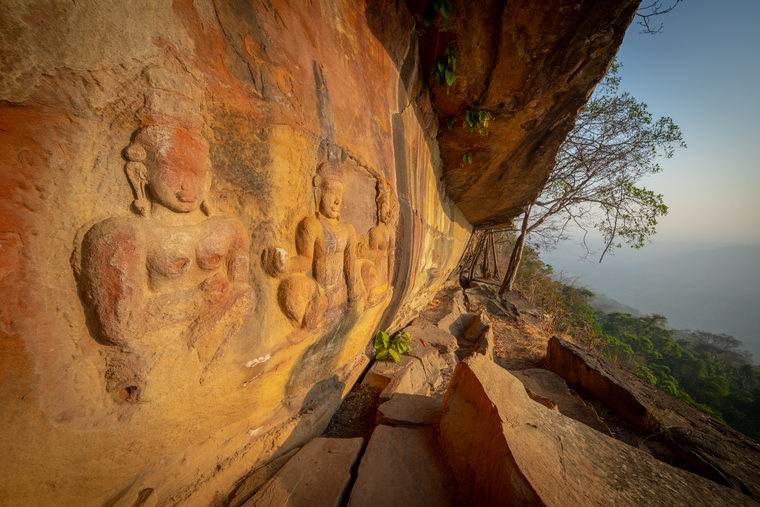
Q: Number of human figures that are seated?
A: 3